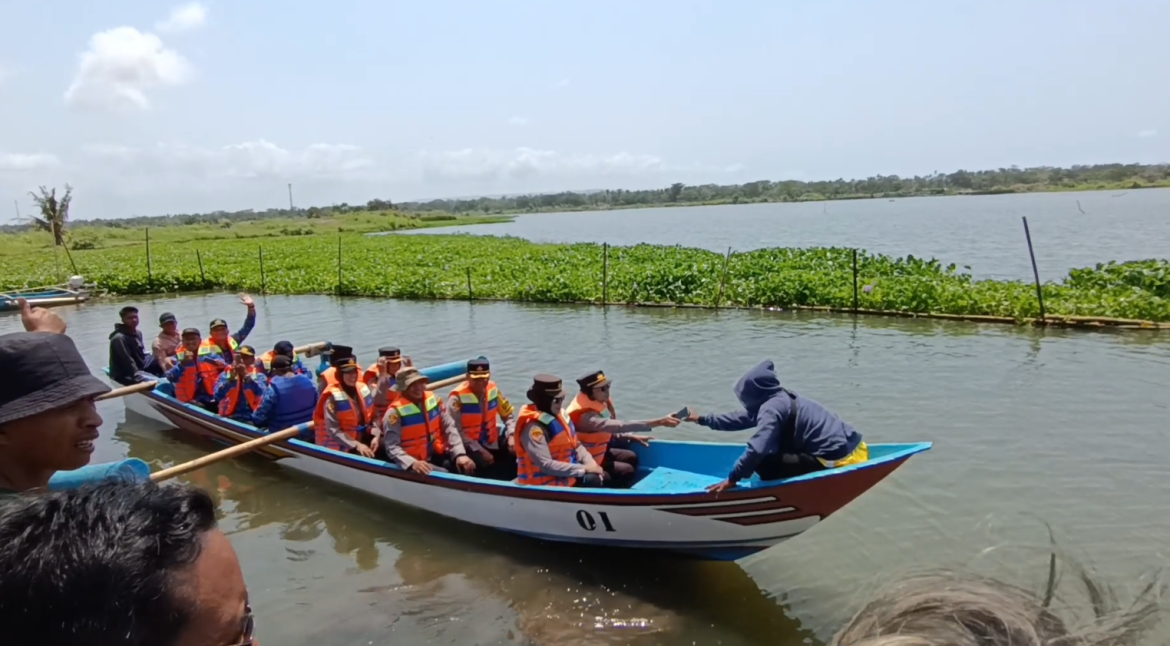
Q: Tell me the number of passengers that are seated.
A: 14